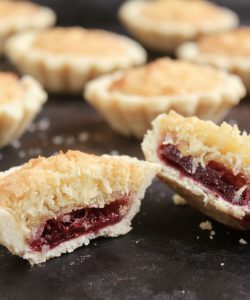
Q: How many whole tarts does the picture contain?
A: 6